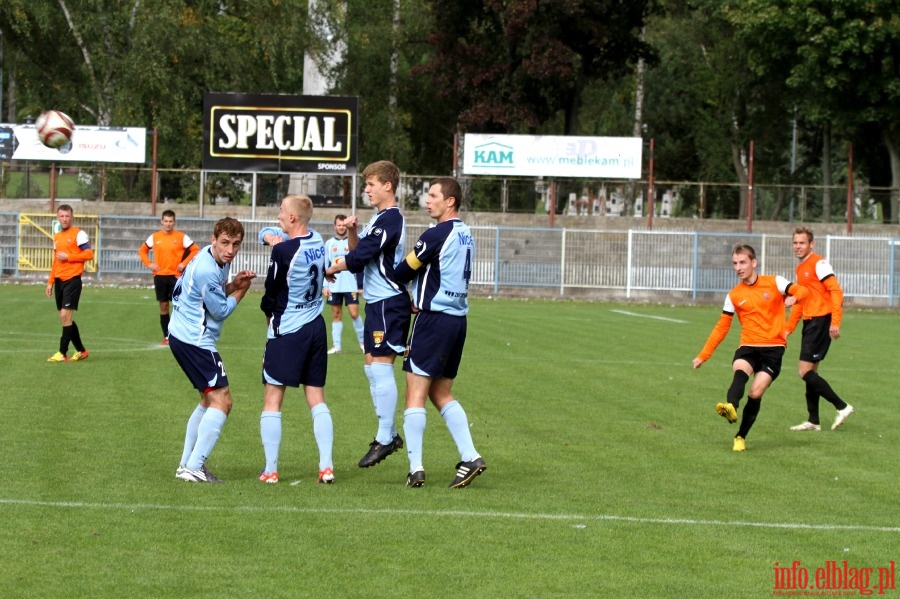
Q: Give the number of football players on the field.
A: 9